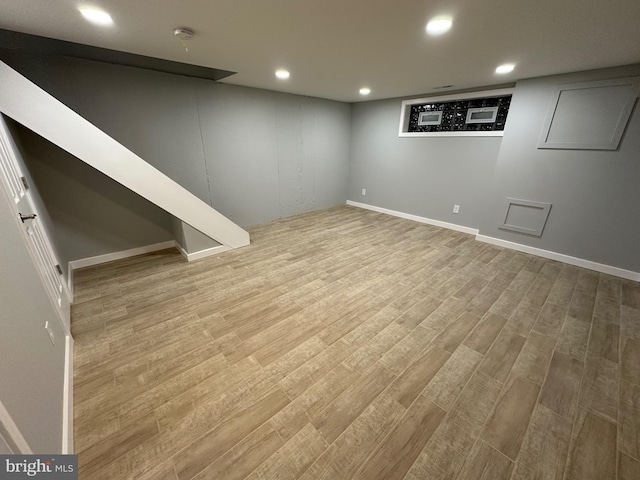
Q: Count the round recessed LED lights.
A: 5